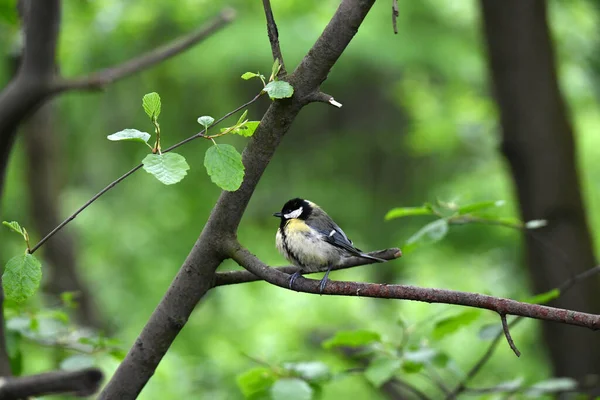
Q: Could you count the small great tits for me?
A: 1